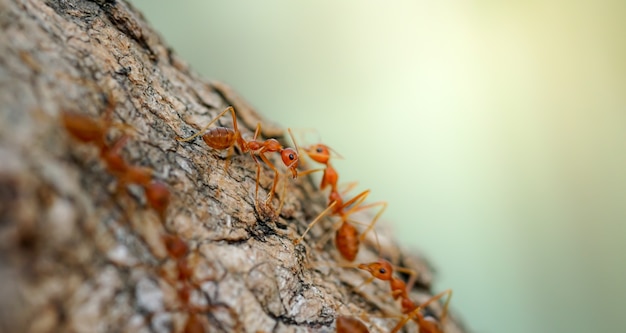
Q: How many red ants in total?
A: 6